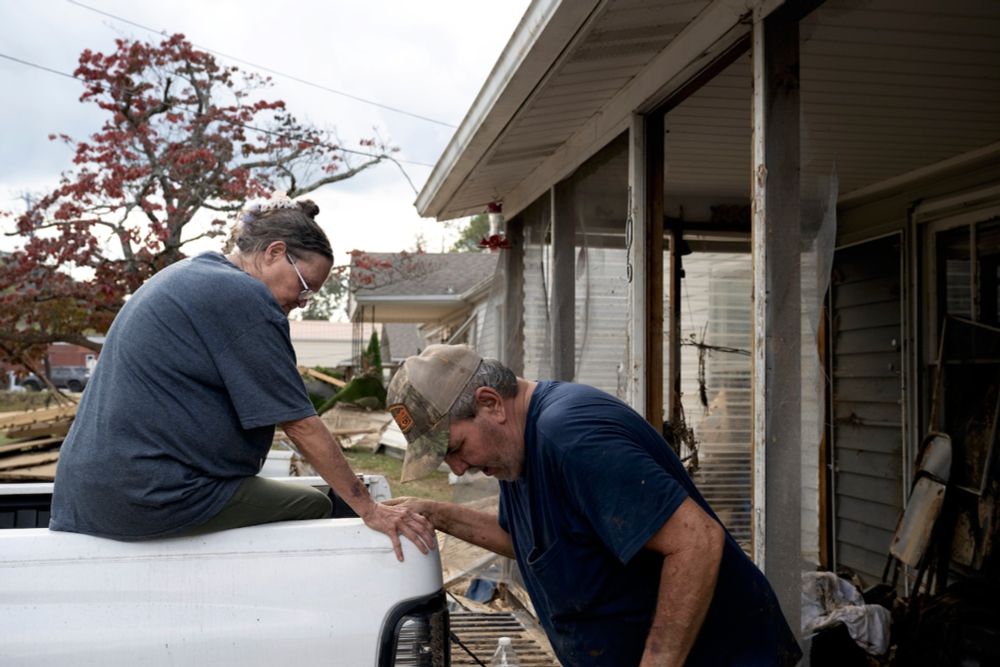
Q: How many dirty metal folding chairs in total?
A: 1